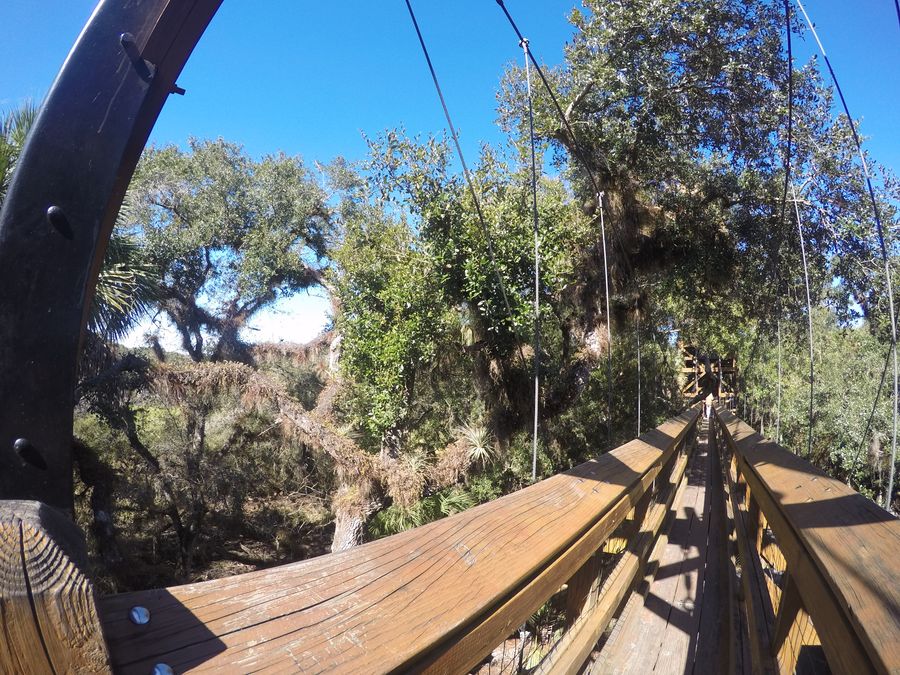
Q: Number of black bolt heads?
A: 3